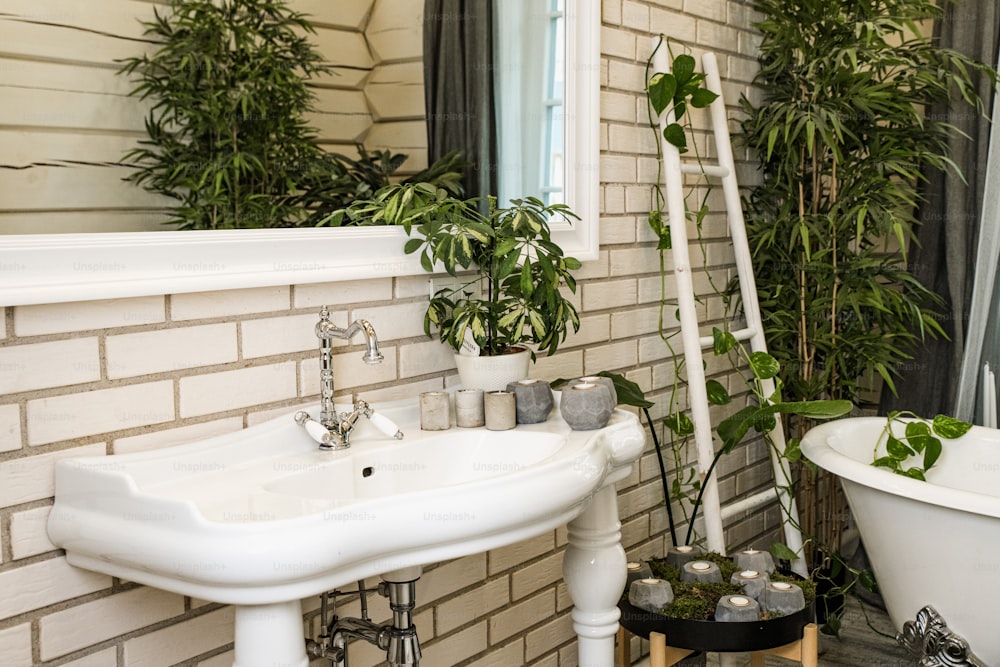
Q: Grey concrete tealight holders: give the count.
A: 11